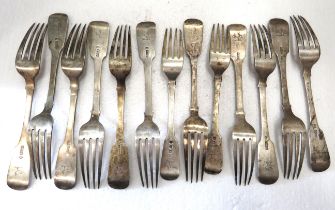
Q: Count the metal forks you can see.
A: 13